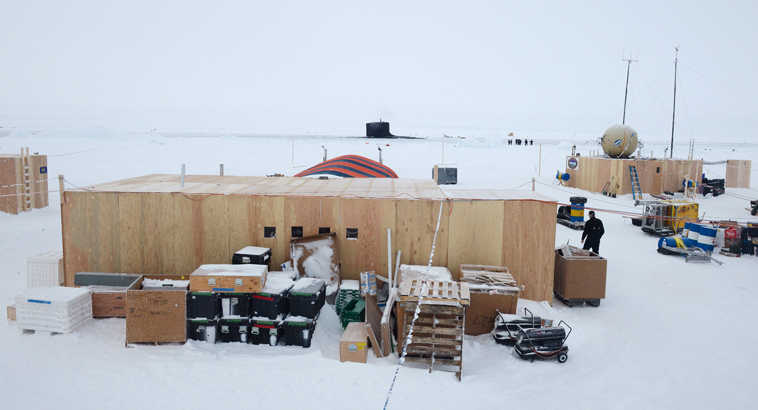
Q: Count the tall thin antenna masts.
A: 2